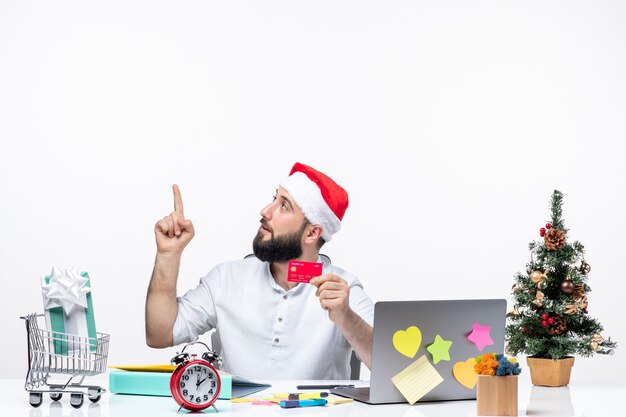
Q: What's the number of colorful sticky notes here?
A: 5